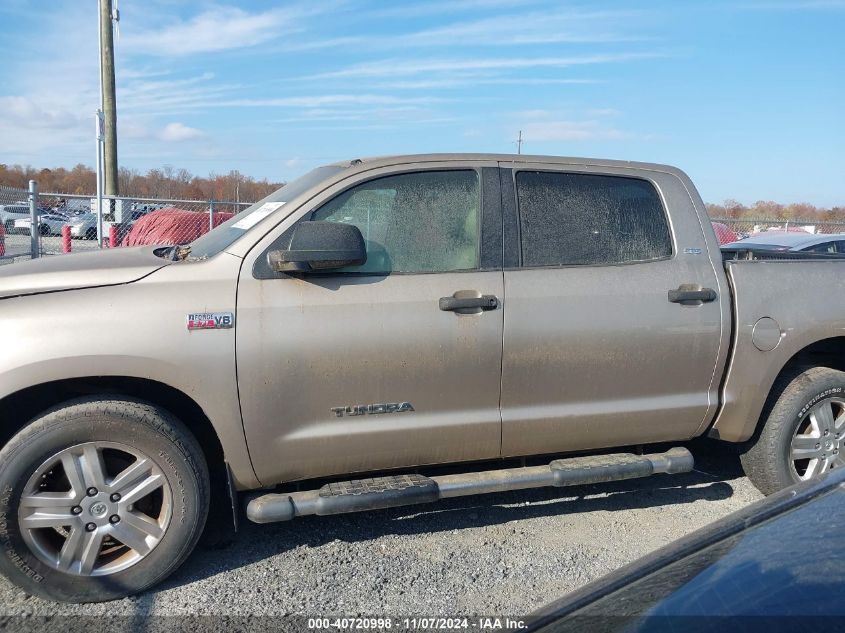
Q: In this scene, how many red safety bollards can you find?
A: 3